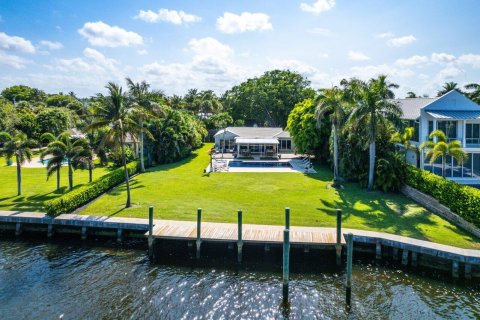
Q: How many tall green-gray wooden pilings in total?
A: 7